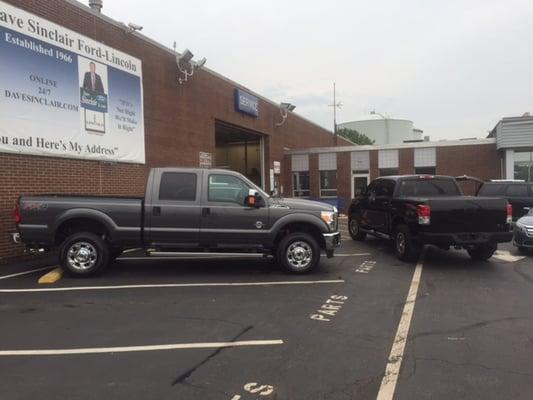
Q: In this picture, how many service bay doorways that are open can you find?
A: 1